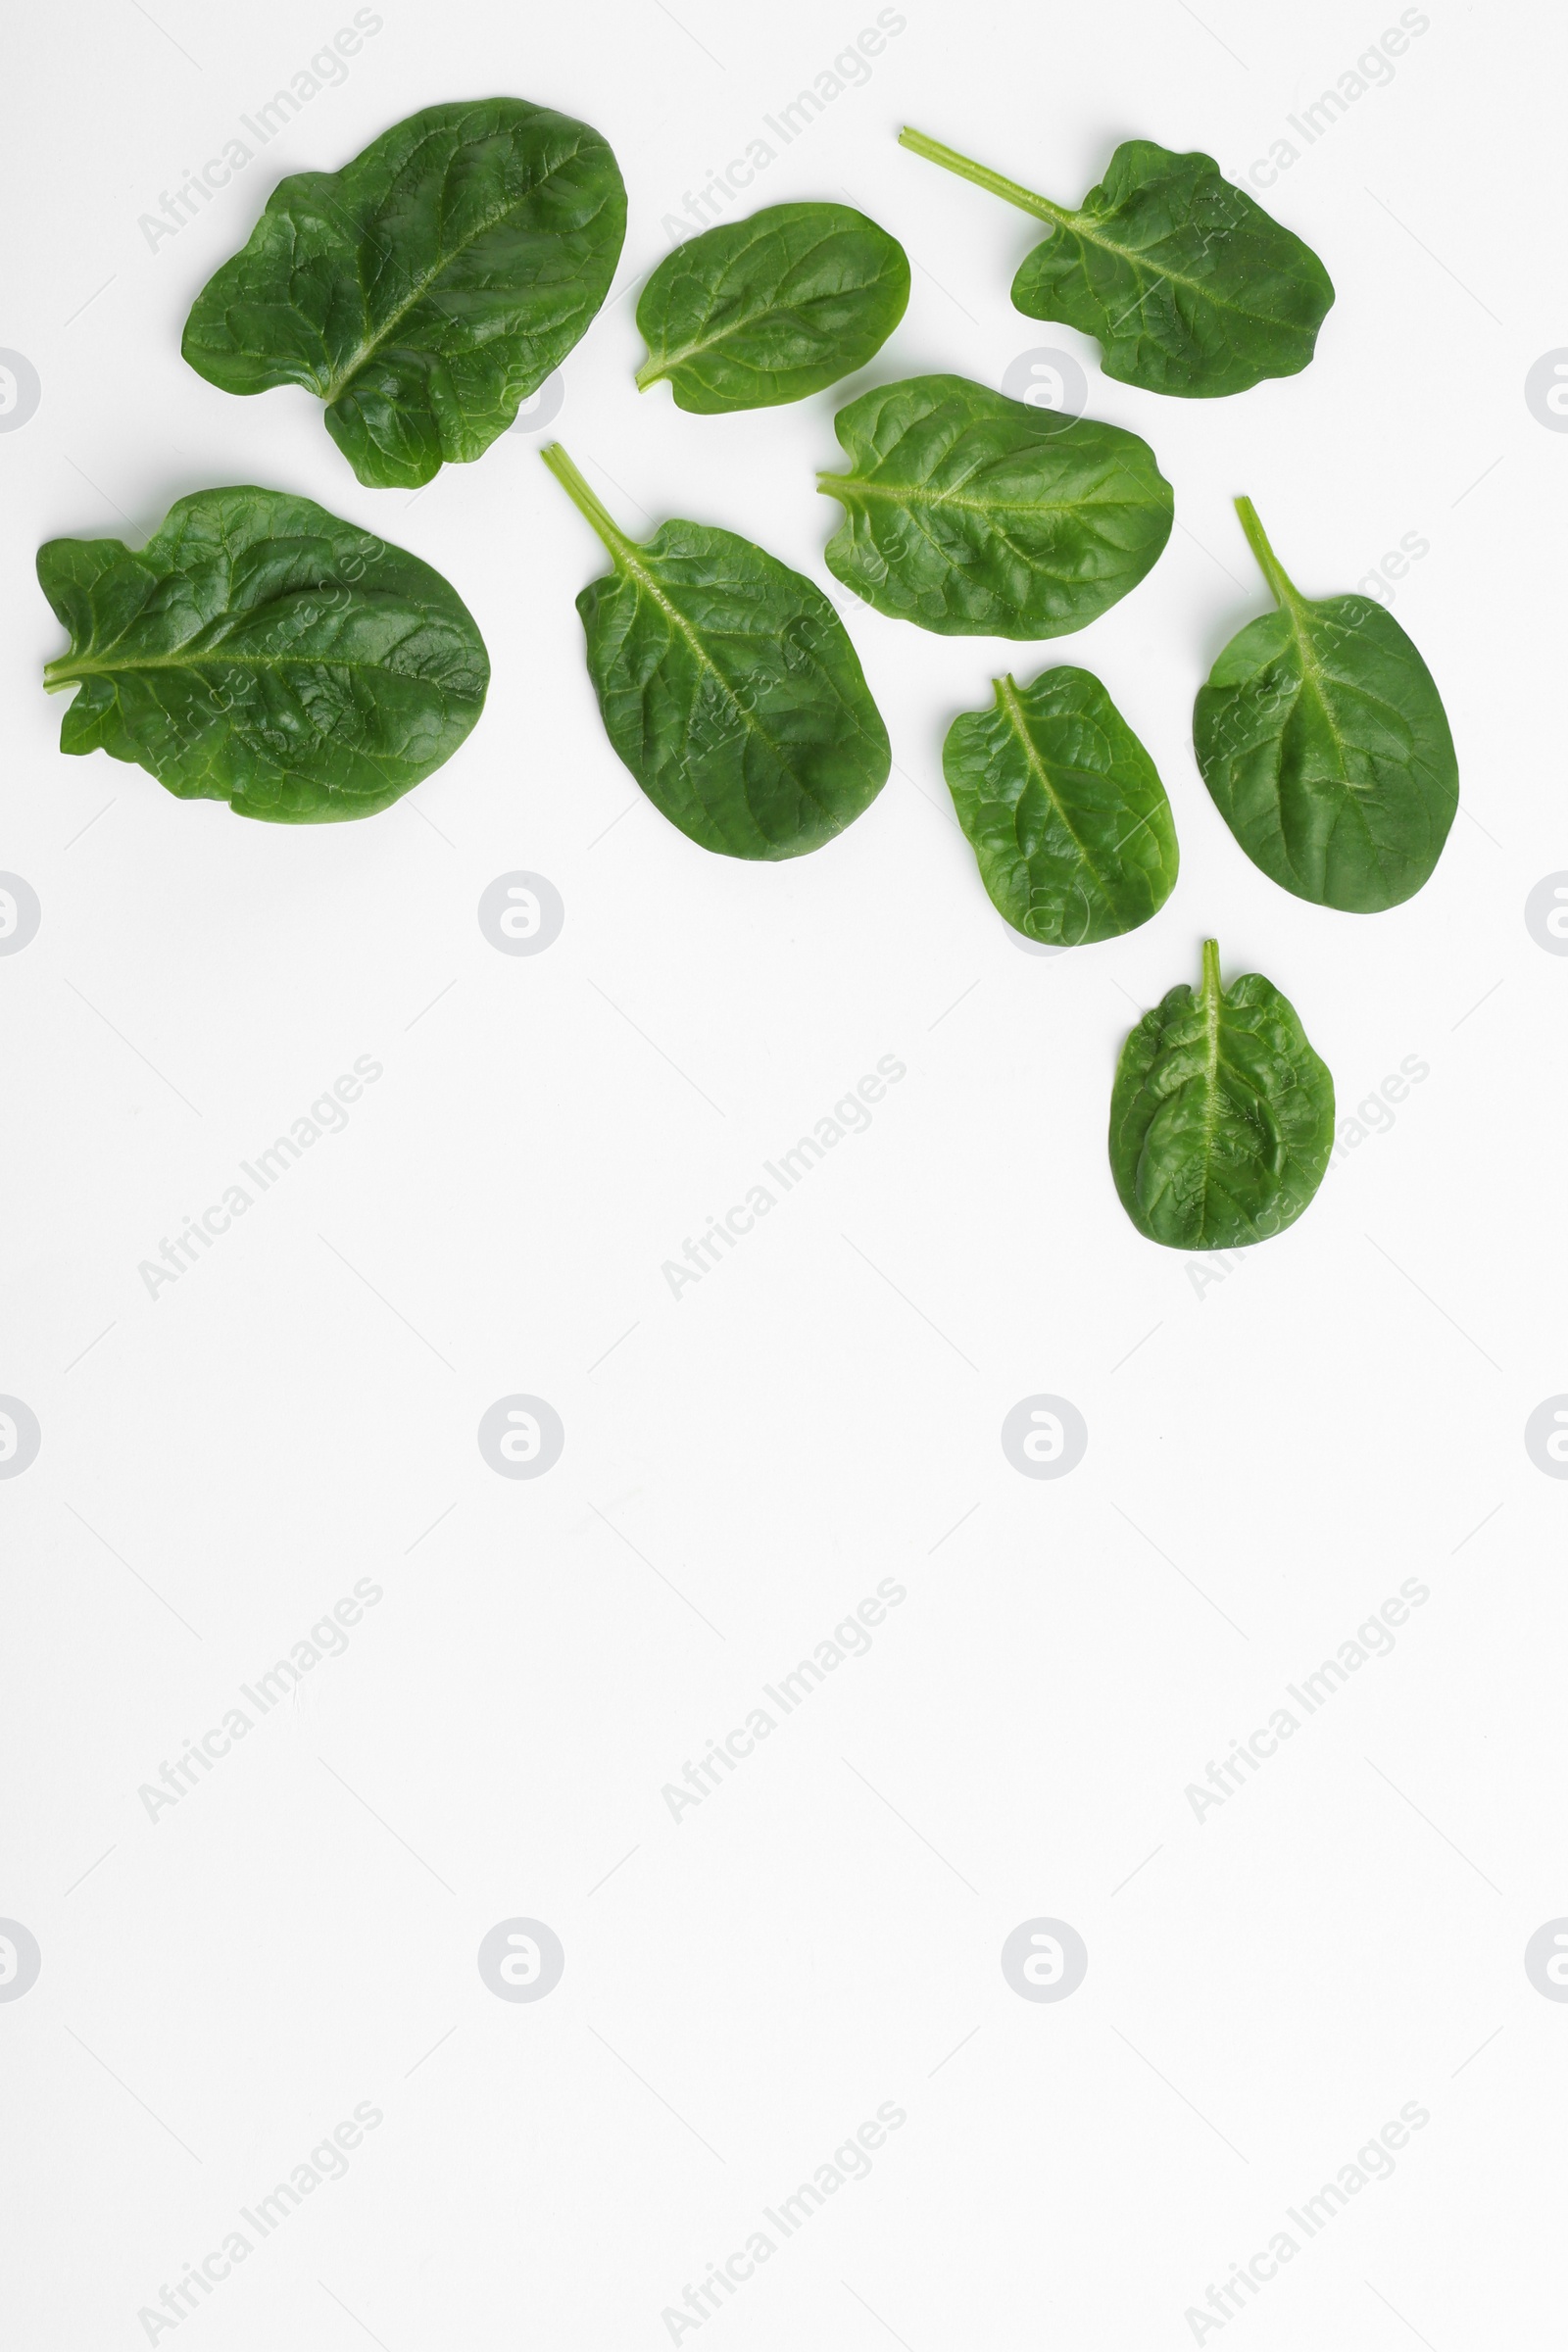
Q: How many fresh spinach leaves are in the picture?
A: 9